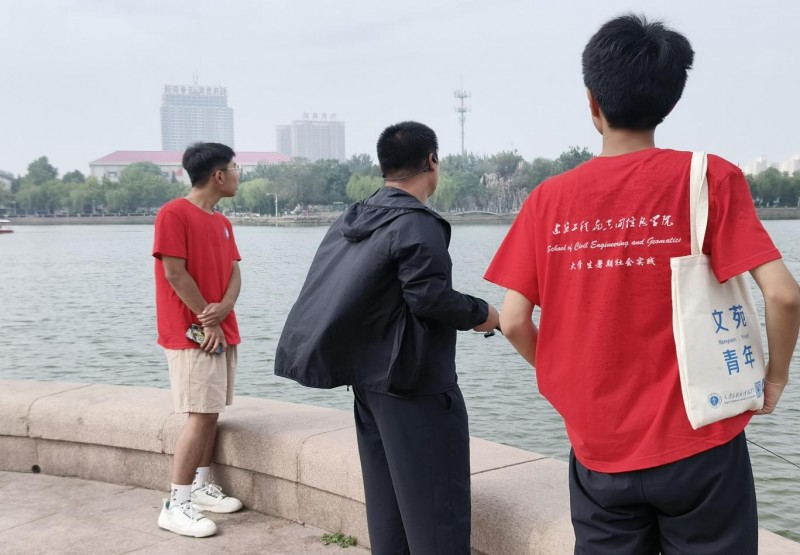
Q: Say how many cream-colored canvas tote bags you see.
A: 1